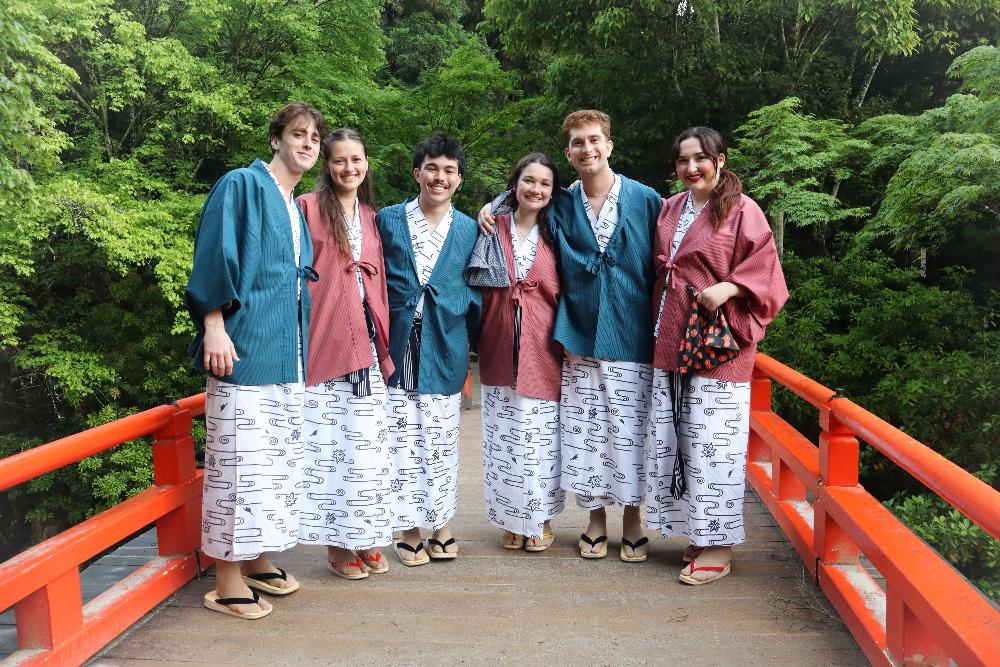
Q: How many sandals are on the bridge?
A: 12